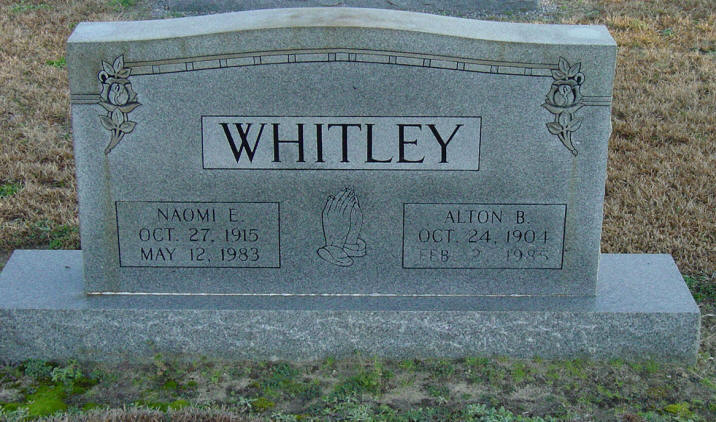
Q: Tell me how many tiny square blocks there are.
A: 12